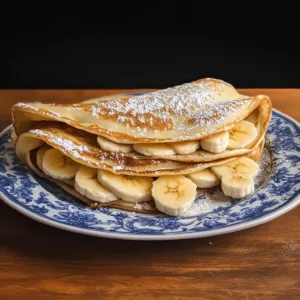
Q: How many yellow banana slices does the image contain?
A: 13